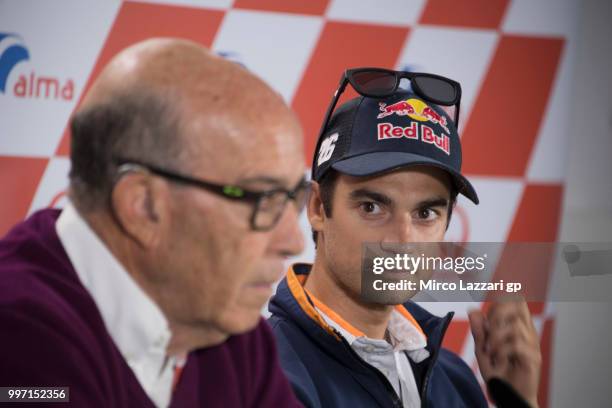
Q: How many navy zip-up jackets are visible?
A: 1